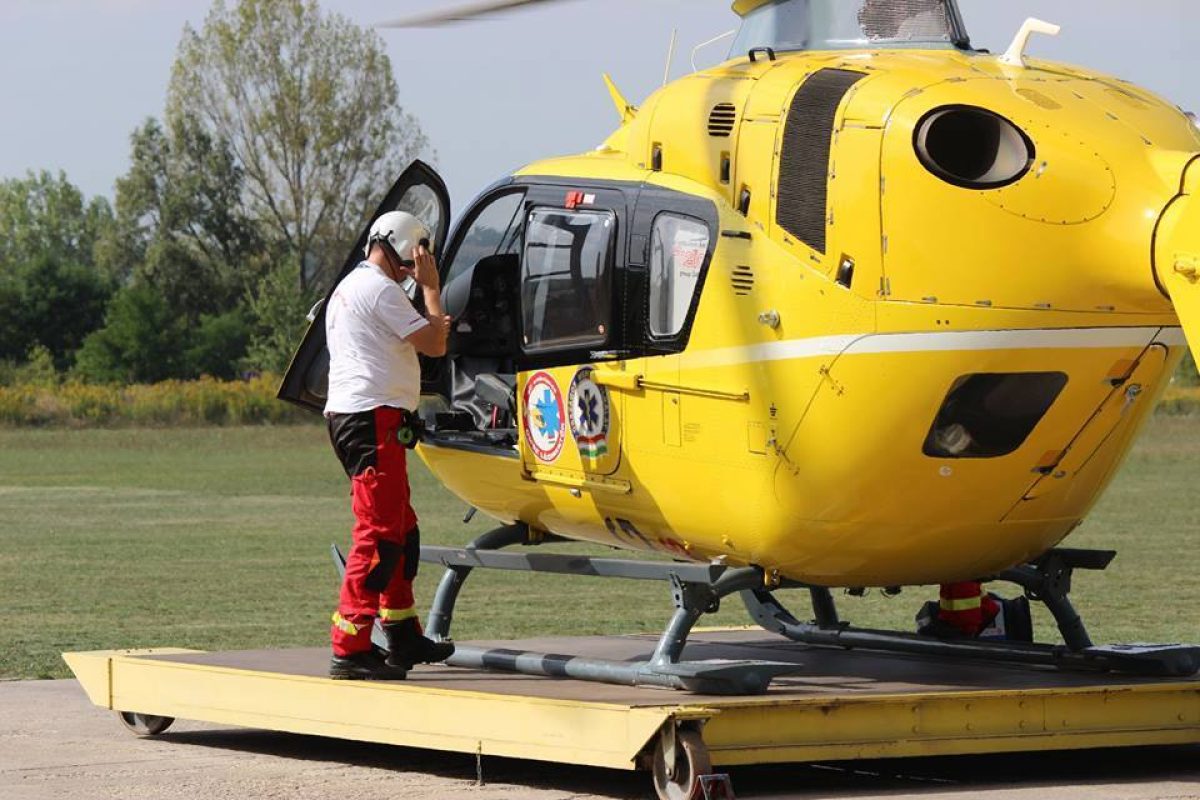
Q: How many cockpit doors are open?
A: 1